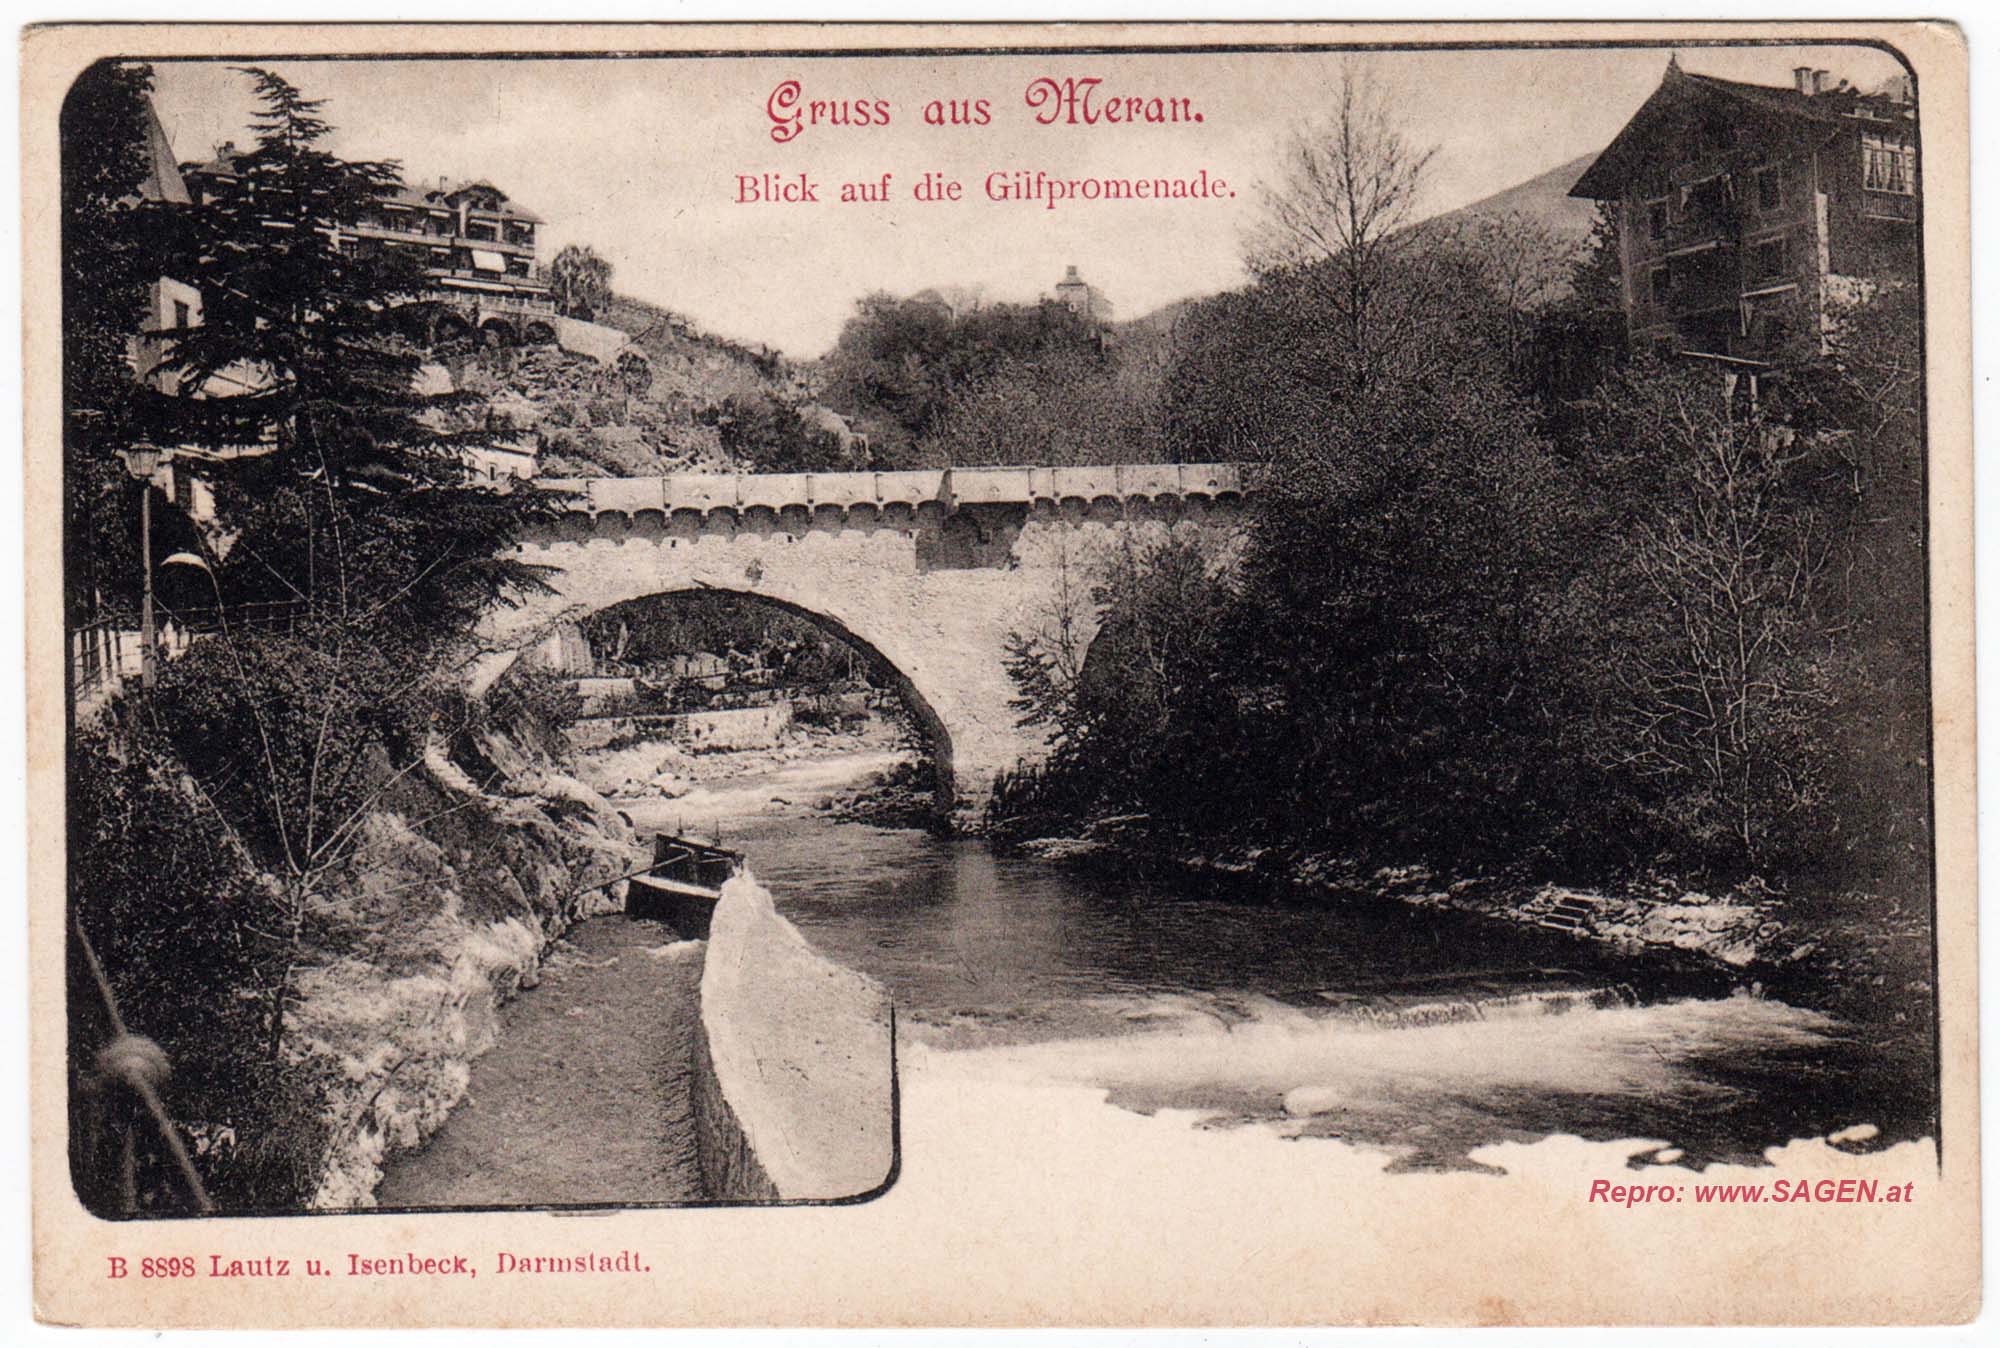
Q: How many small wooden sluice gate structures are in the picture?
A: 1